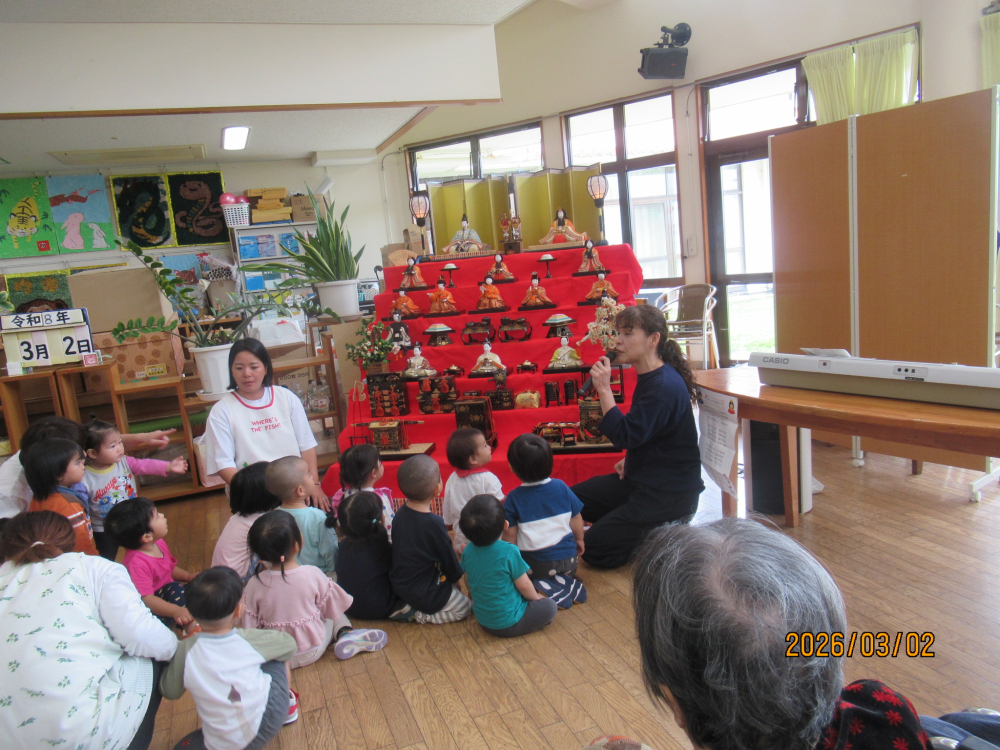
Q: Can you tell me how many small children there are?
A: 13